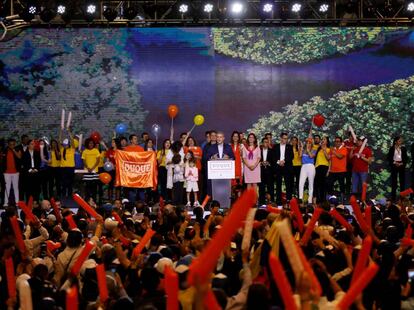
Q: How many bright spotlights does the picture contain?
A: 10